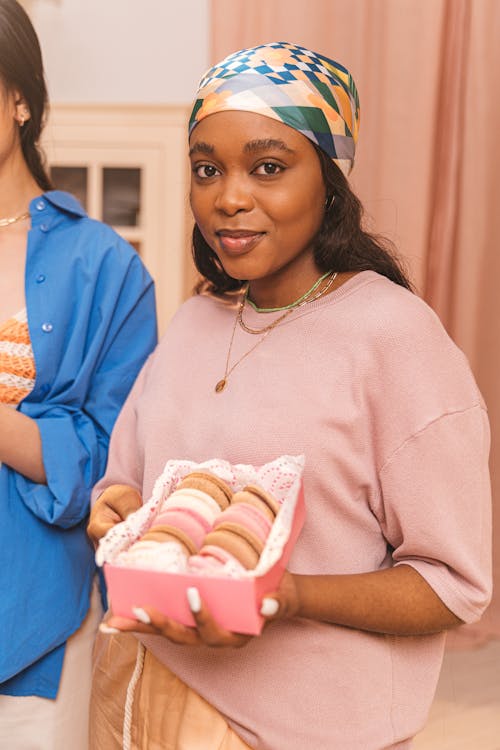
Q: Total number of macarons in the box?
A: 9